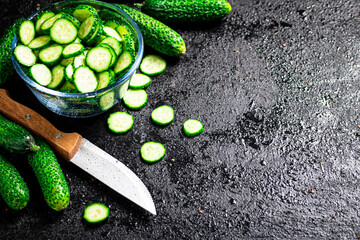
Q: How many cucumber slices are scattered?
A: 8